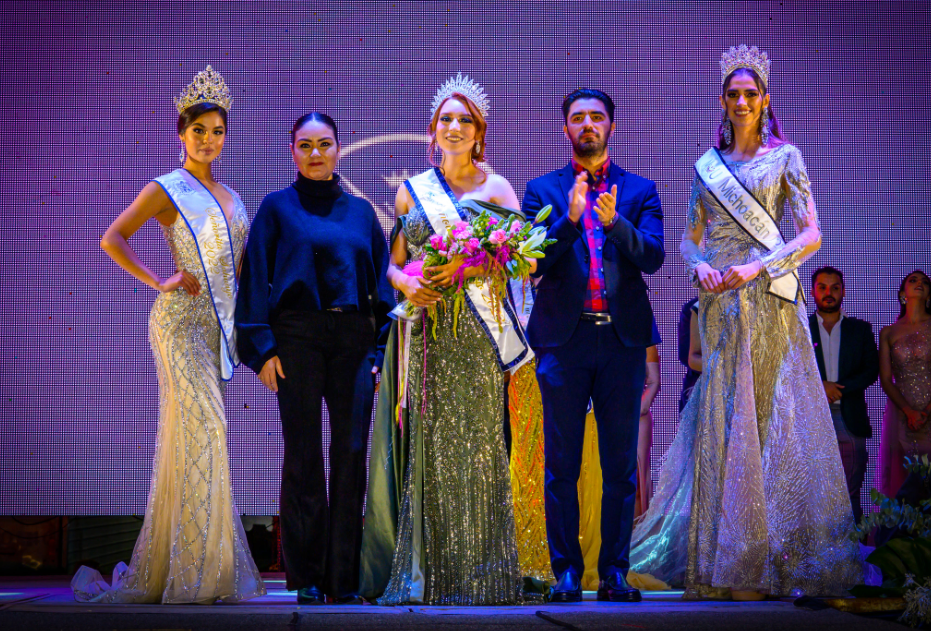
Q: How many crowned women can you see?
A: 3